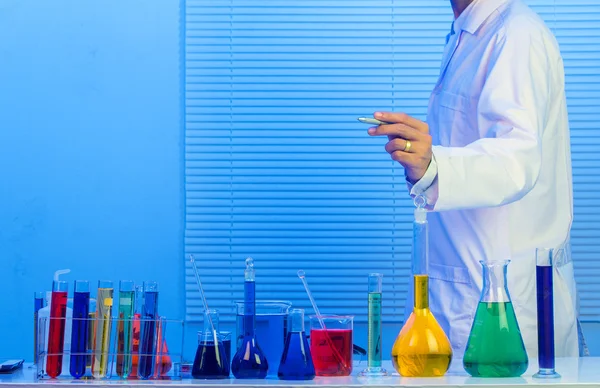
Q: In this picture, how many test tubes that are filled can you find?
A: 5